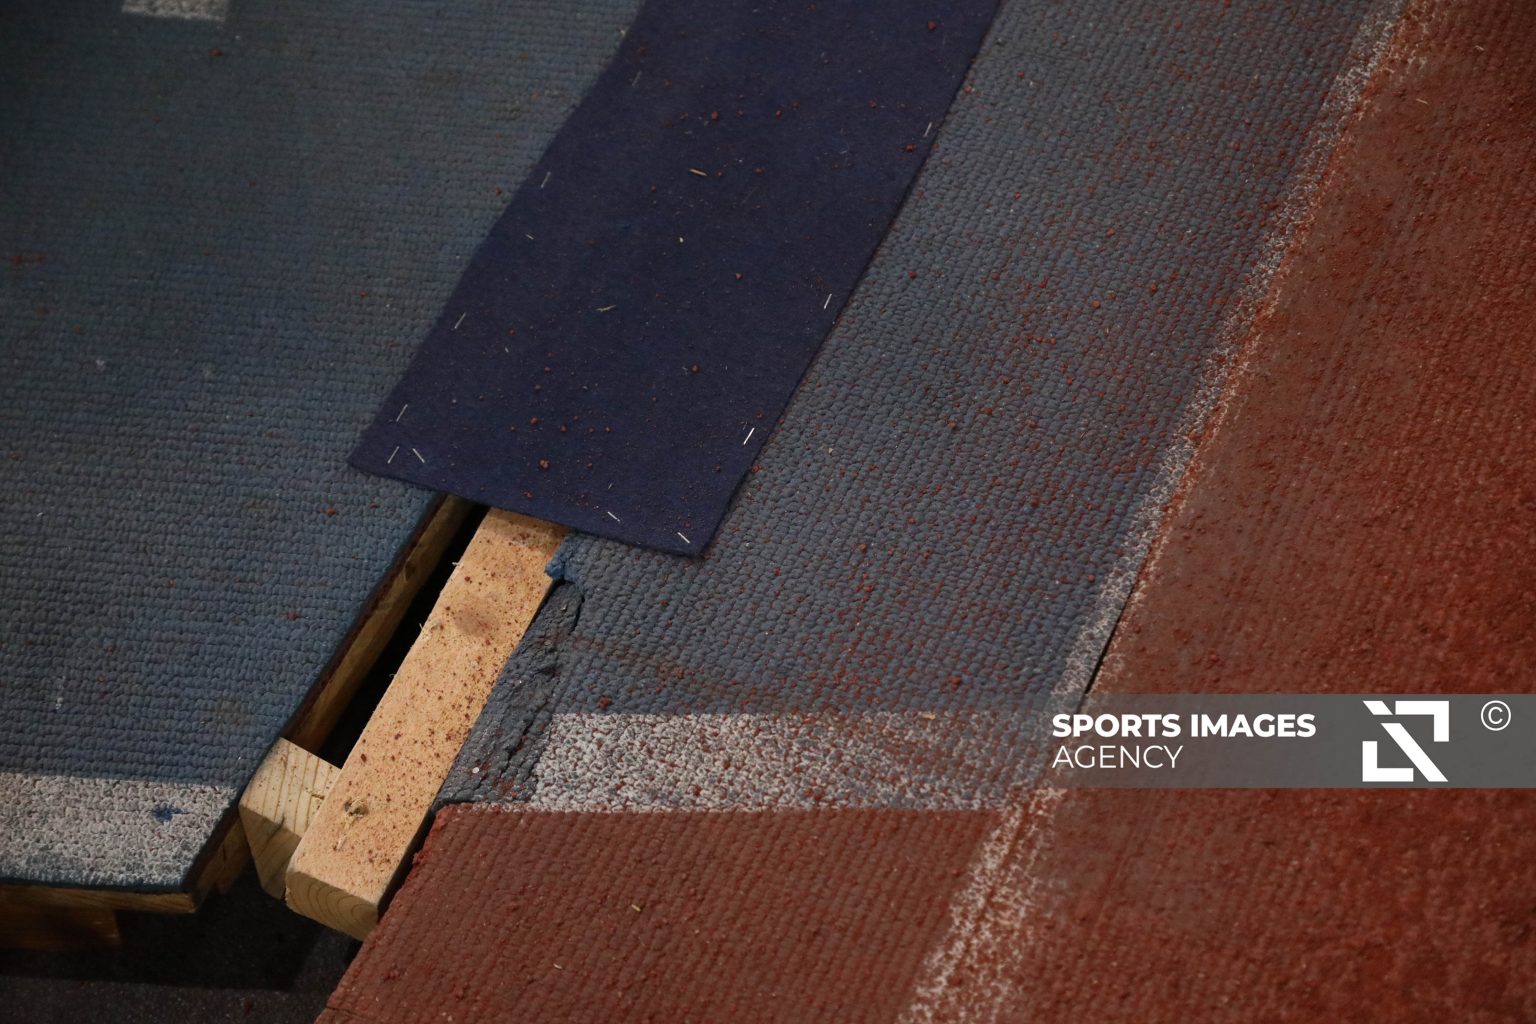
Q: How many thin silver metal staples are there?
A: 11